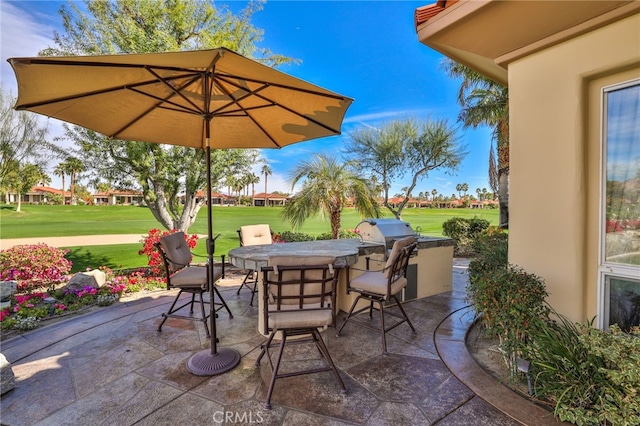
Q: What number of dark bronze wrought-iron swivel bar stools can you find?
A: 4